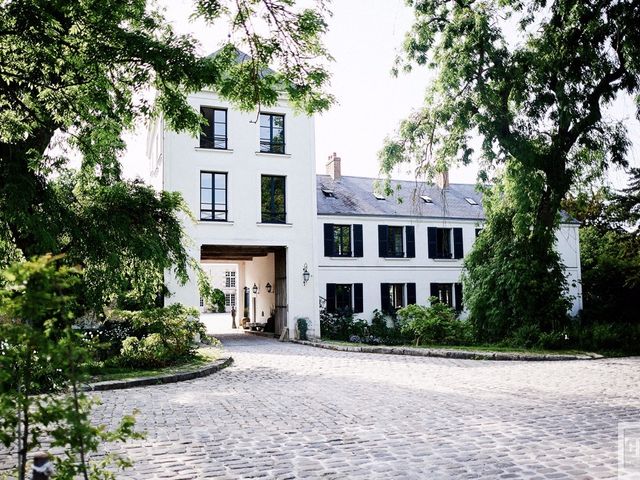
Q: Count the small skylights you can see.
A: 4